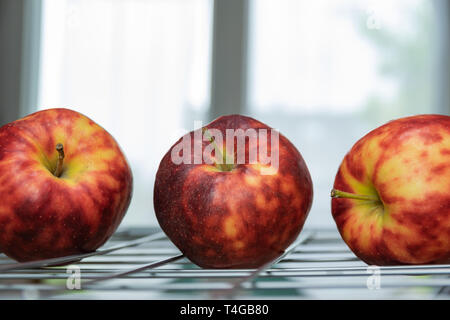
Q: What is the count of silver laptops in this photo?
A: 0